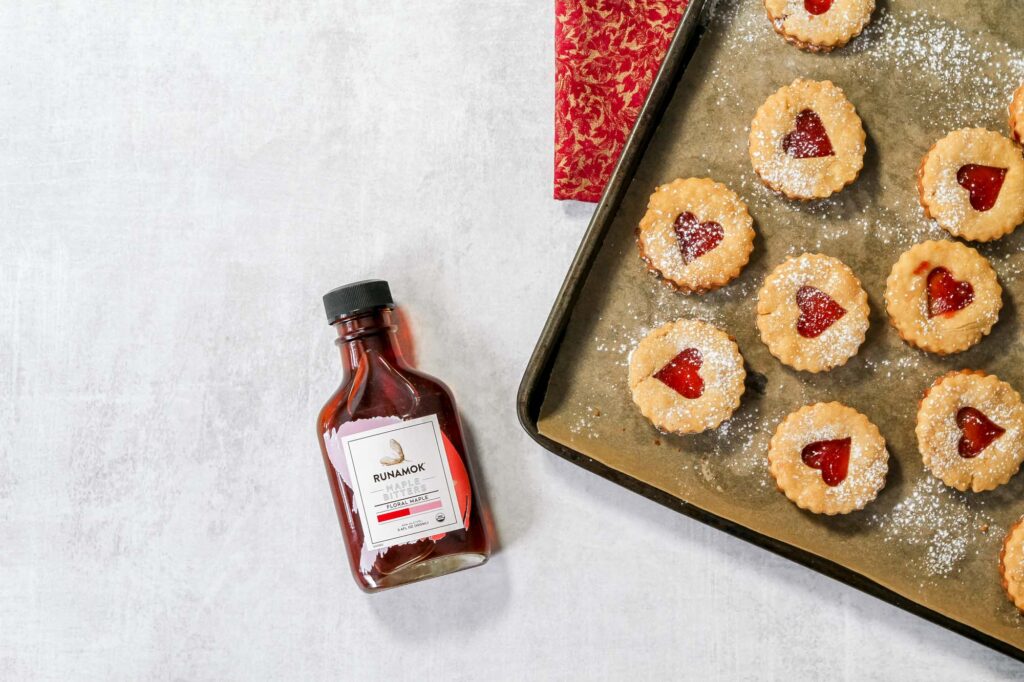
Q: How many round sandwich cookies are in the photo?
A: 11